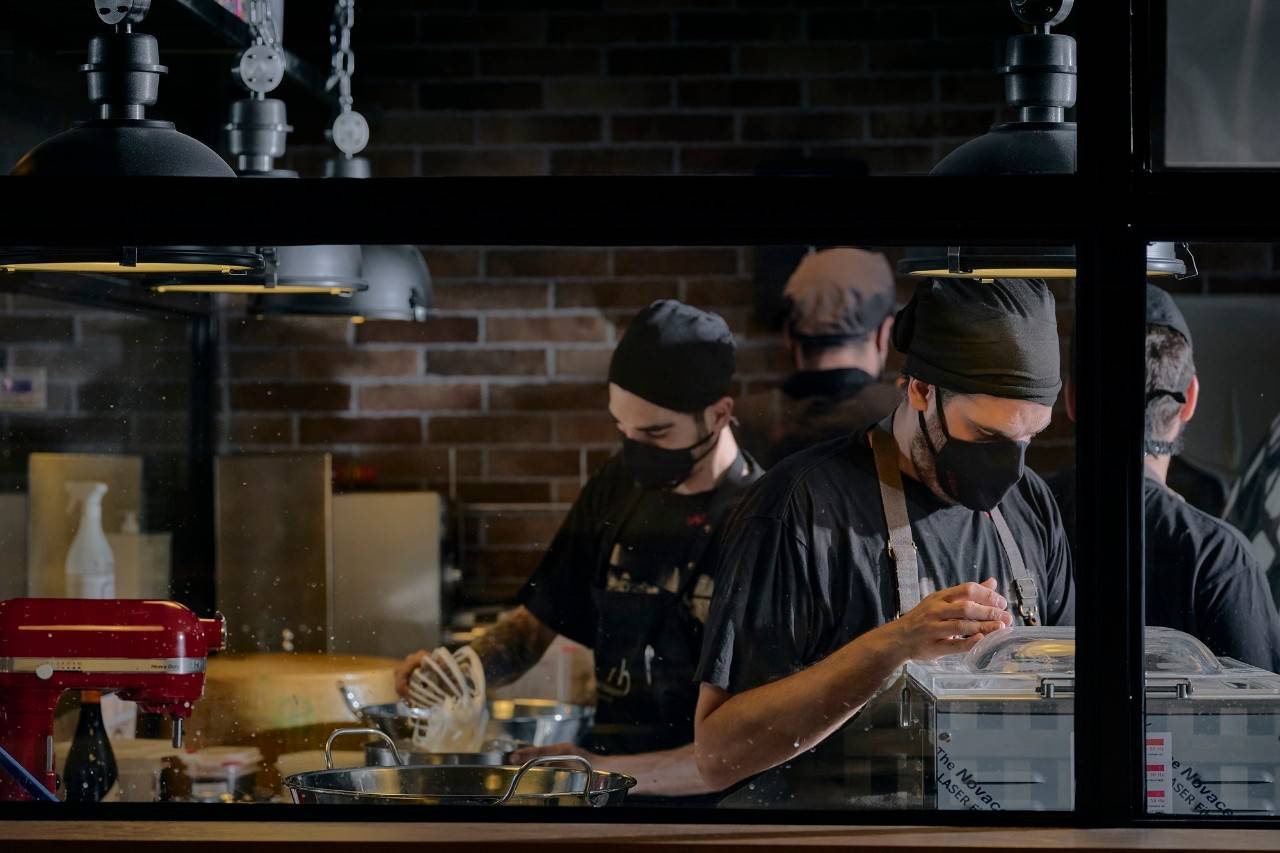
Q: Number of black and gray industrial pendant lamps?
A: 4